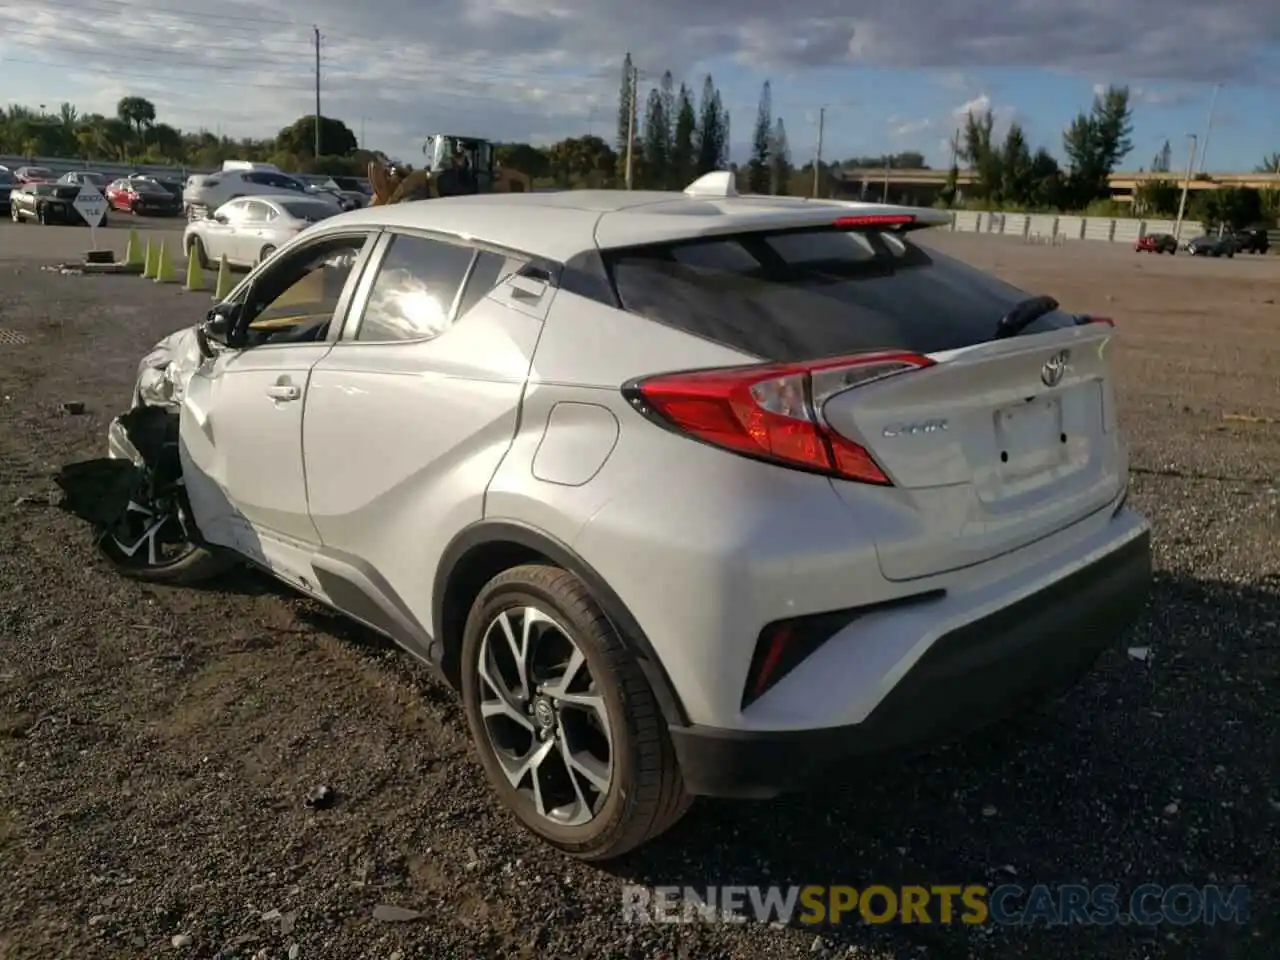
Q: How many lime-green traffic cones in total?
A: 5